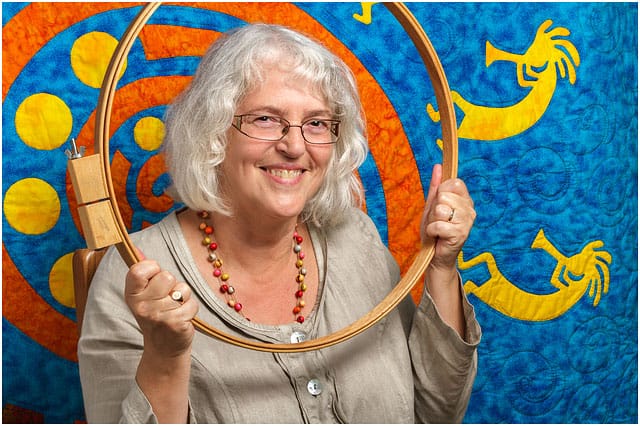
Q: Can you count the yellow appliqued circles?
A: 5